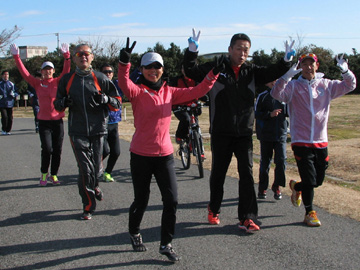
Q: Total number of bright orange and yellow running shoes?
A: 2